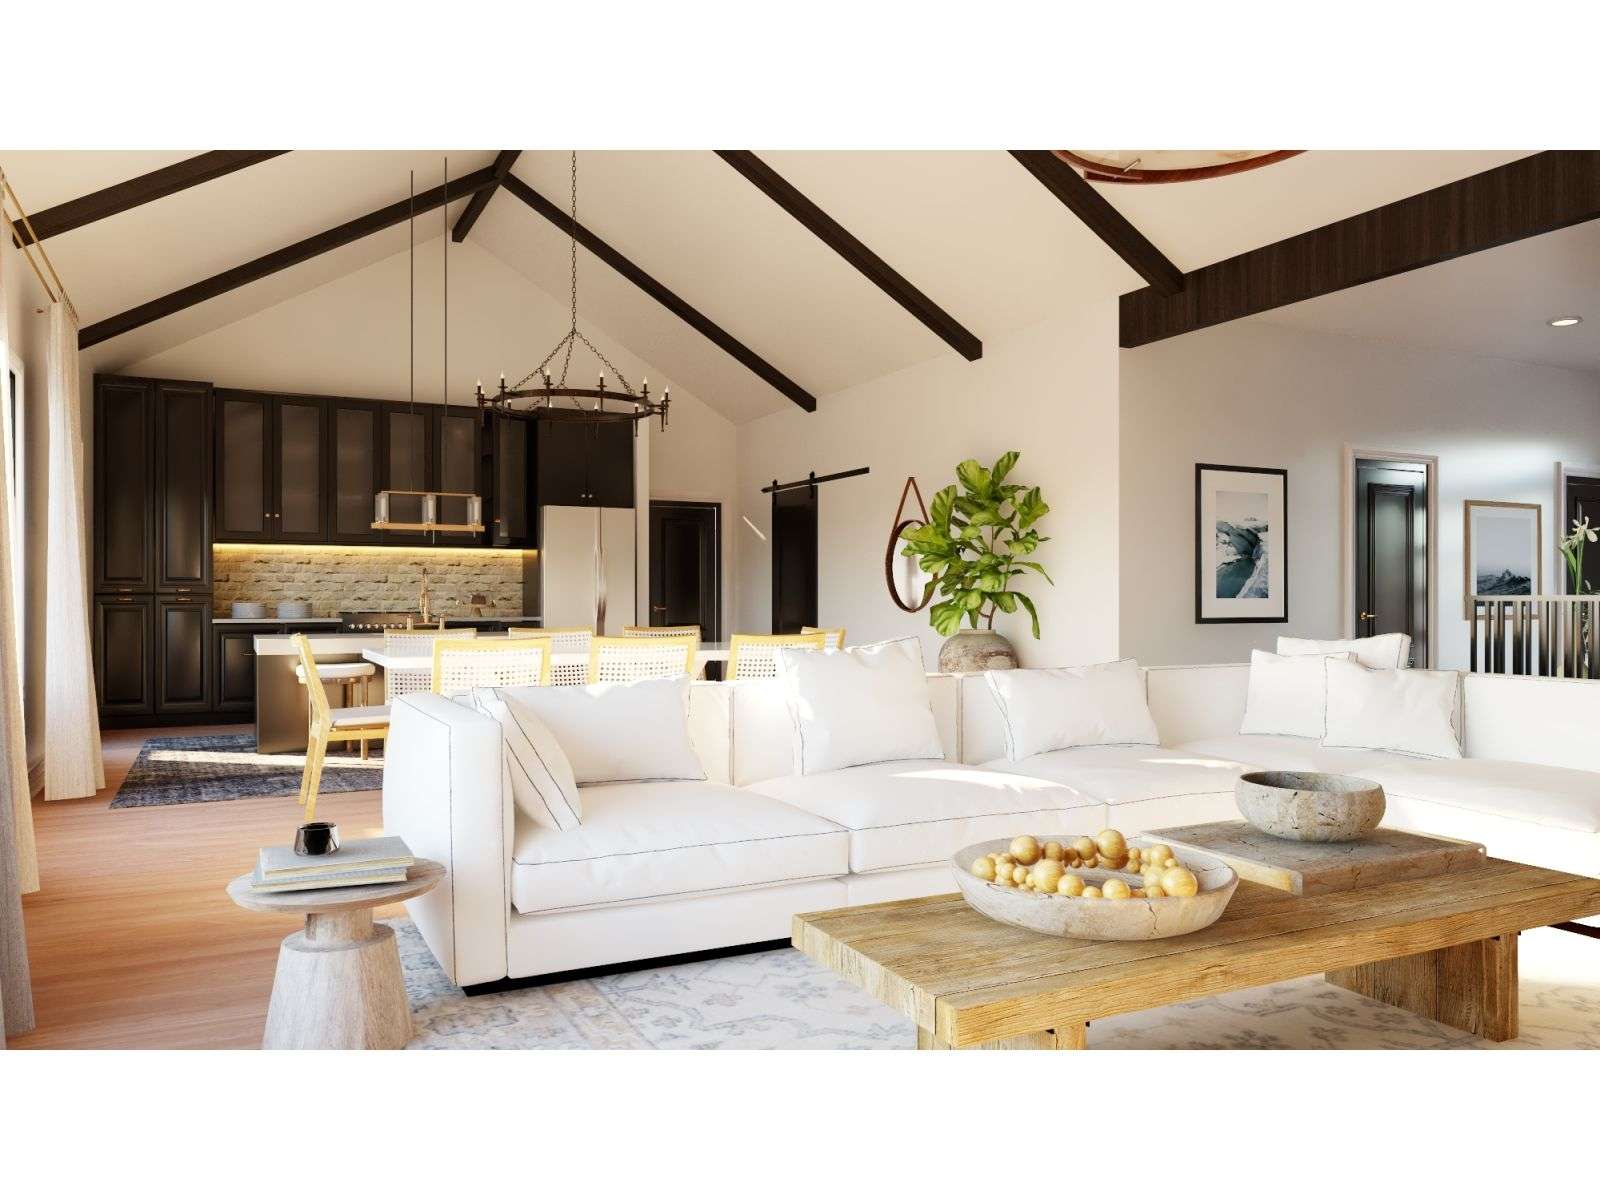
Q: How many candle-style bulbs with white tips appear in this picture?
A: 12